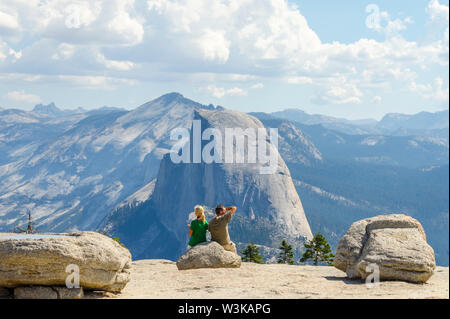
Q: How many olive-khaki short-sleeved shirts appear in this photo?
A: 1